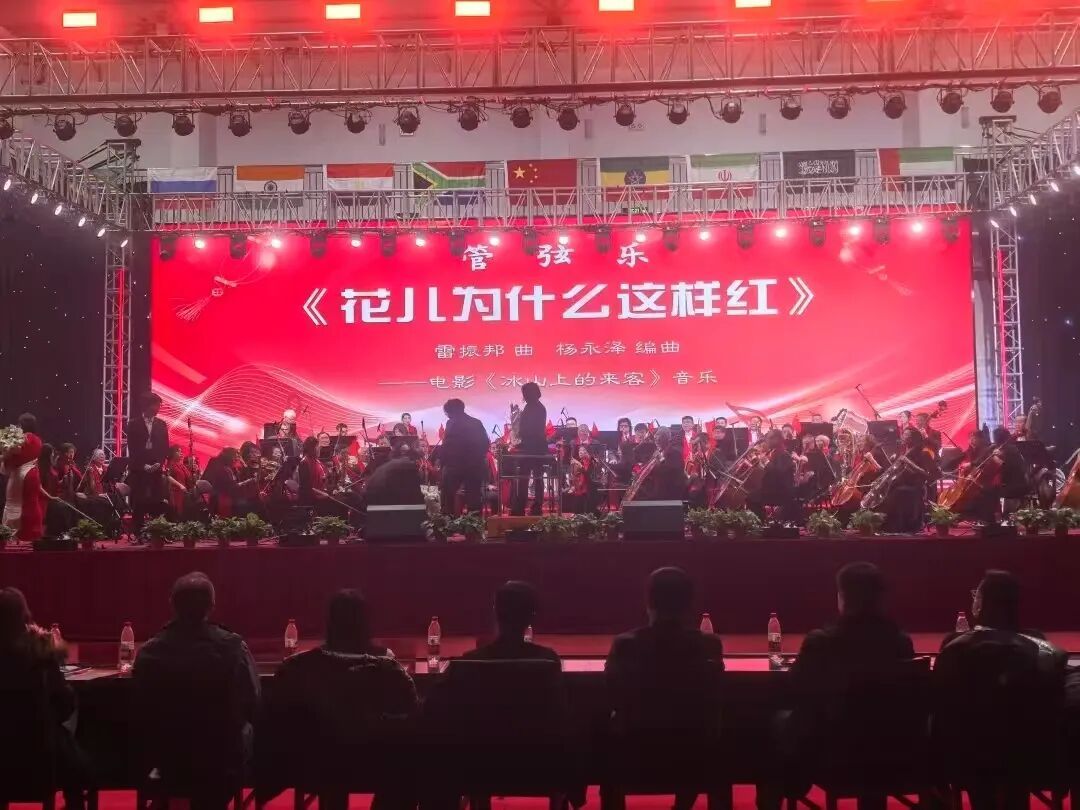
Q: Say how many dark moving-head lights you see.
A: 12